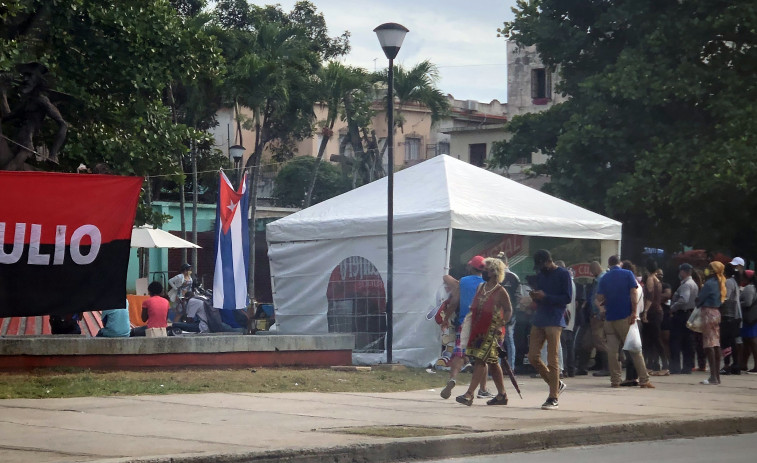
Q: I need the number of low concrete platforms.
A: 1